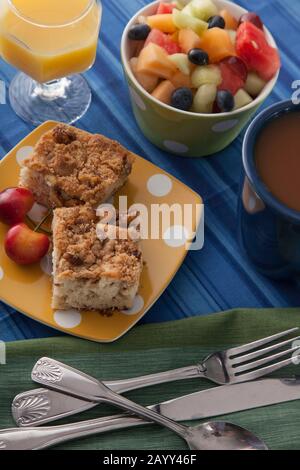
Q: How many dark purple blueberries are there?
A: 5